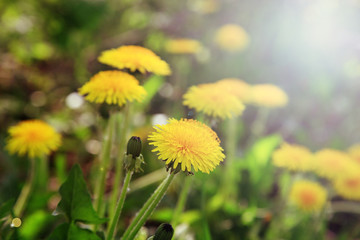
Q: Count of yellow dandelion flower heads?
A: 14